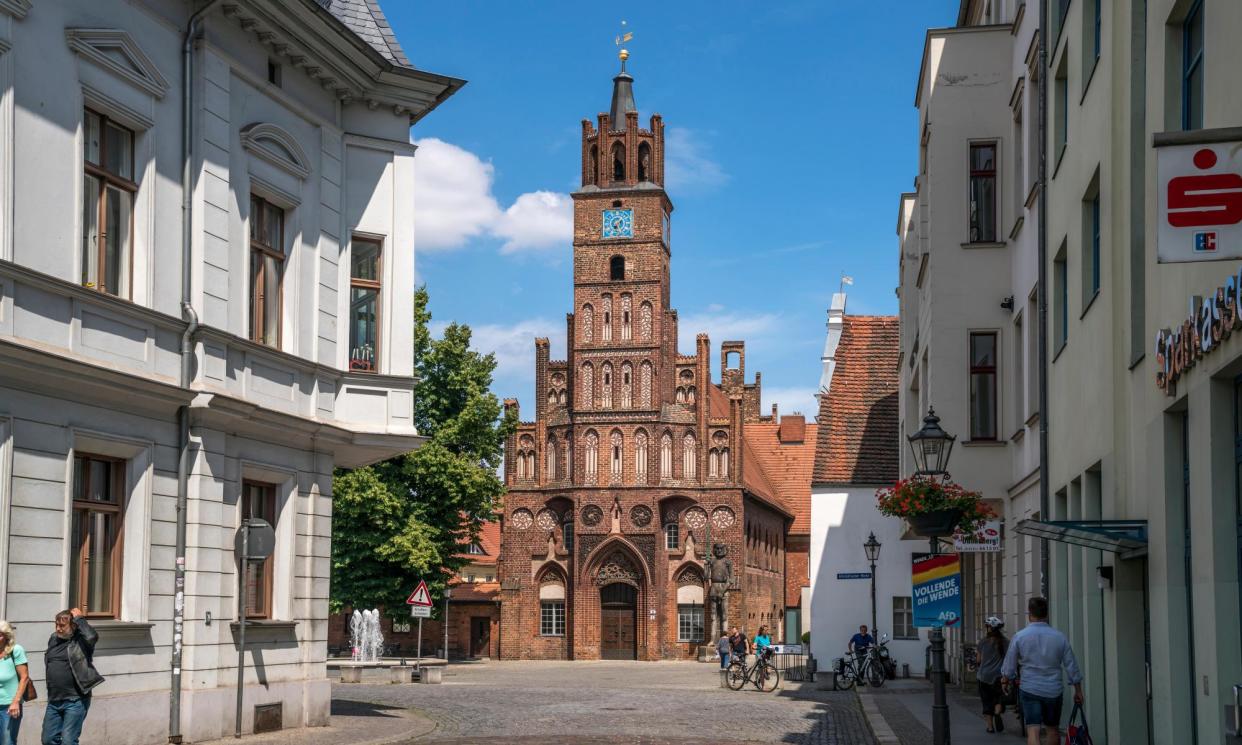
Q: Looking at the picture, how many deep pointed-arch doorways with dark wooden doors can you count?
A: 1